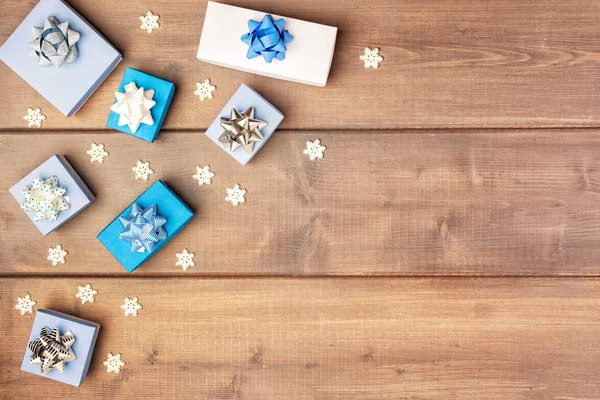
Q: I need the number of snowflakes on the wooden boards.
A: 15